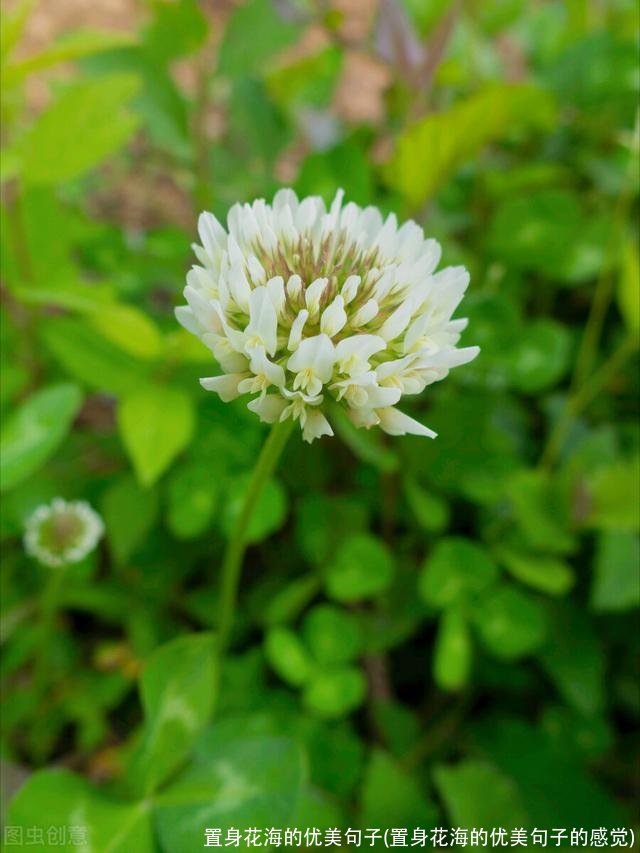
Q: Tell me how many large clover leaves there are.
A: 3